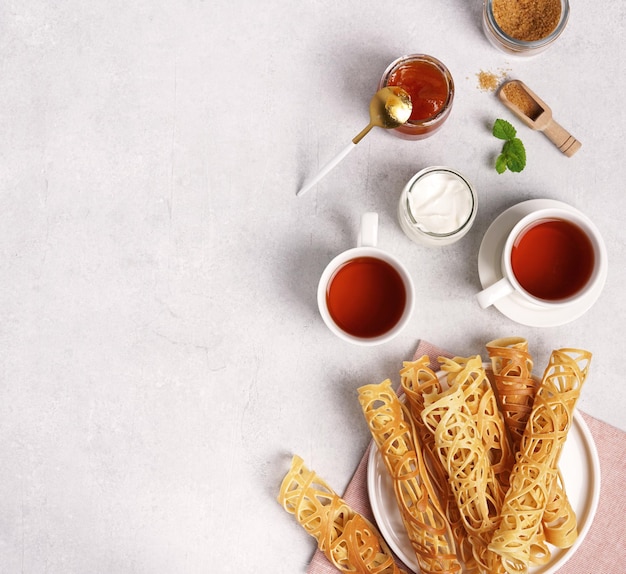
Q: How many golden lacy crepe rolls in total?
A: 7